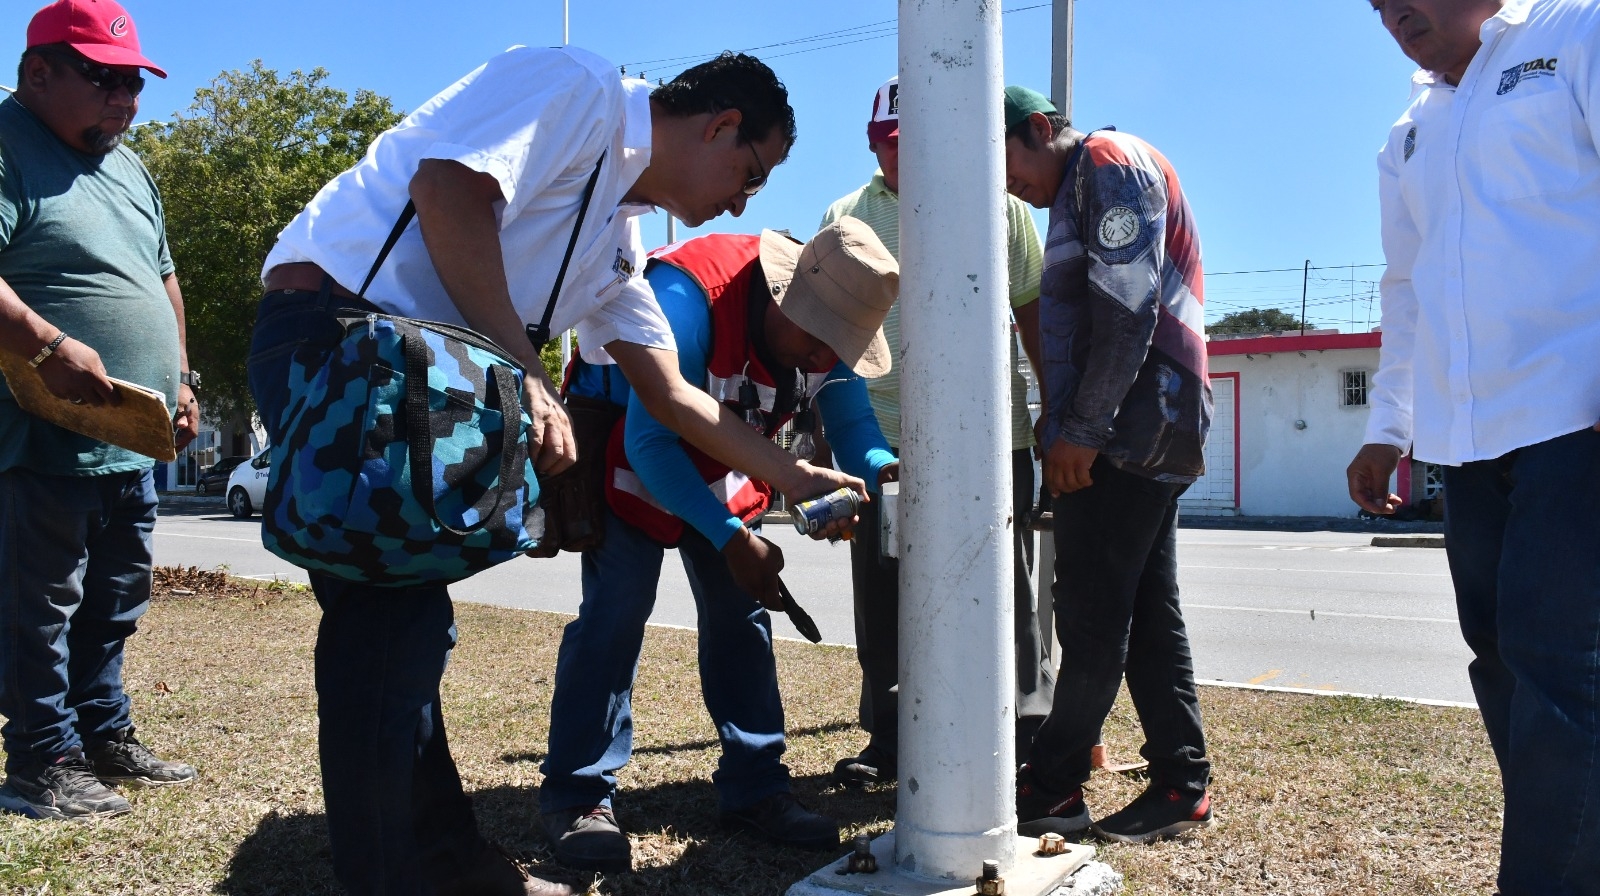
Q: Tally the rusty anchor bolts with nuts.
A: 3